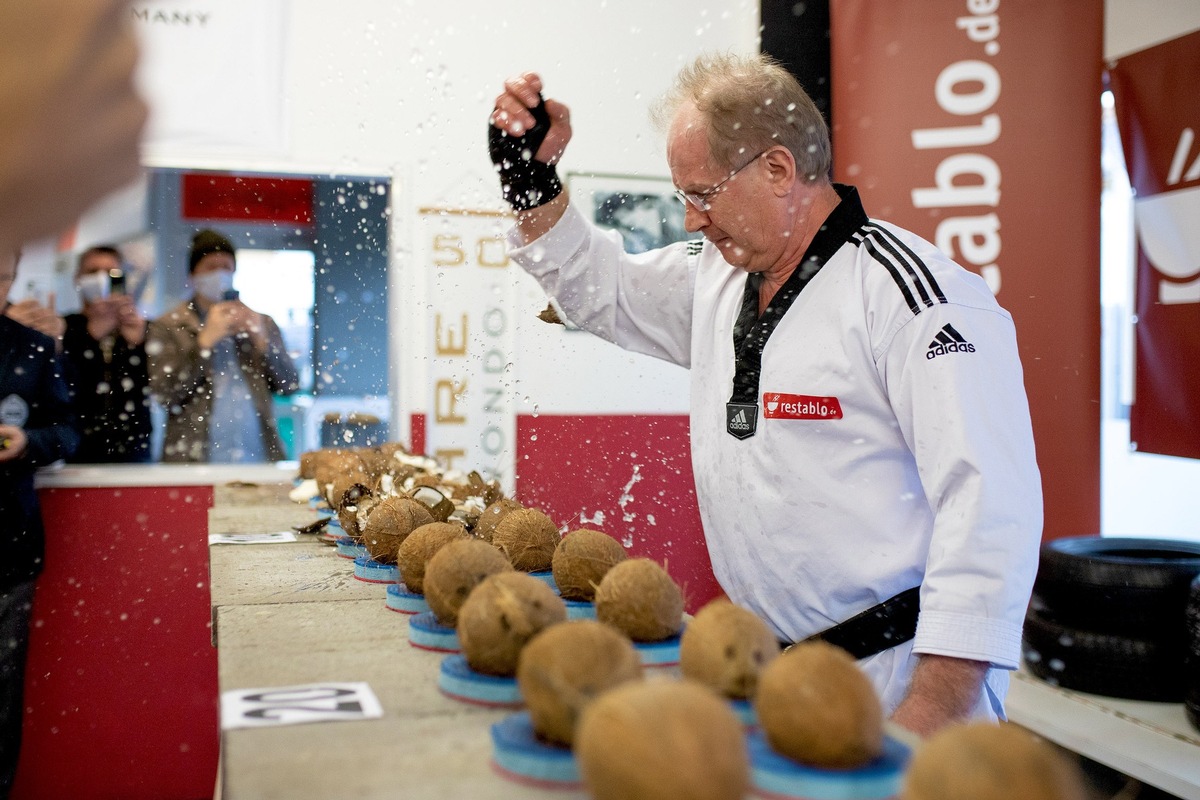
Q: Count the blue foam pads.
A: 15